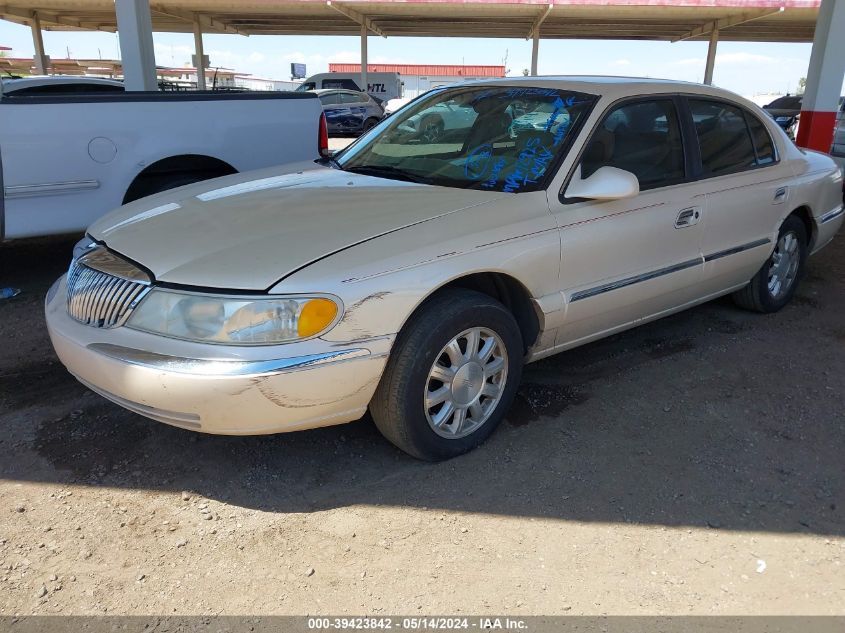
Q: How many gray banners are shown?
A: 1